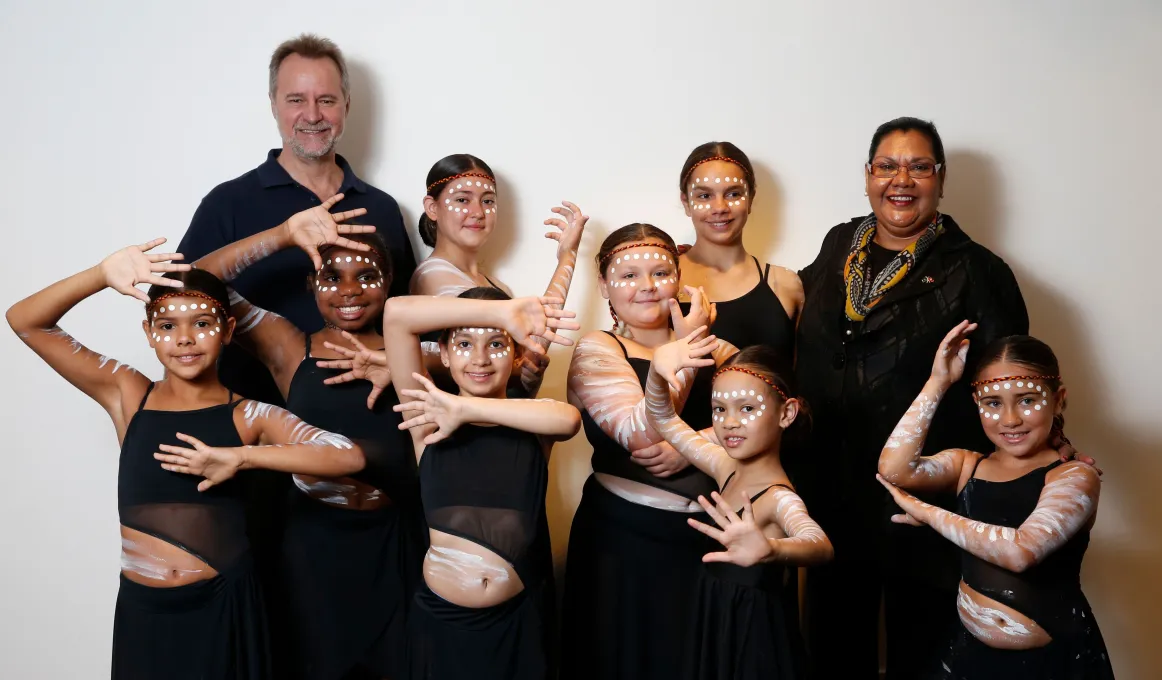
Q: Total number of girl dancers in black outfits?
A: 8